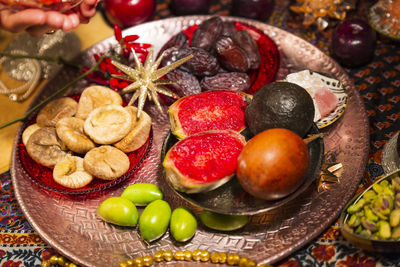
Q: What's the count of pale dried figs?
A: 9